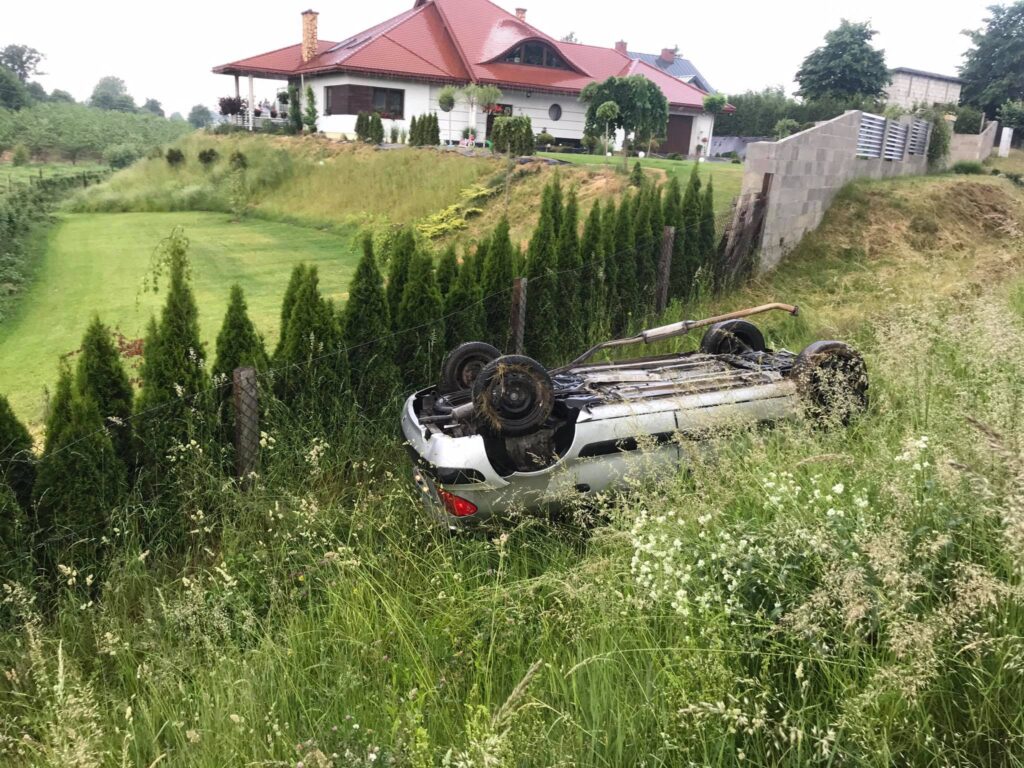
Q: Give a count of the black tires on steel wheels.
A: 4